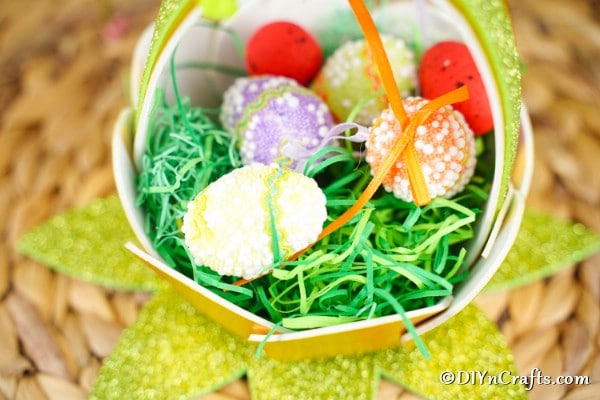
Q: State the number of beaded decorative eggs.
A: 4